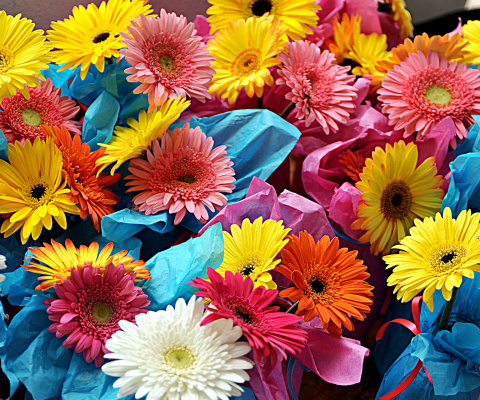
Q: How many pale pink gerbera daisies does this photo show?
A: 5